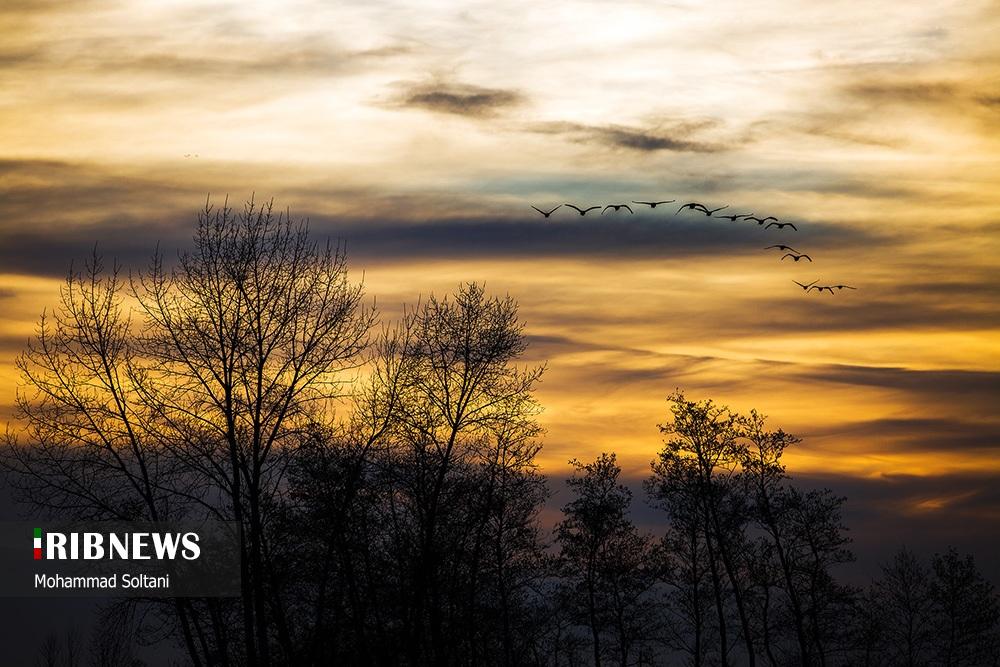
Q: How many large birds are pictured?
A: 14